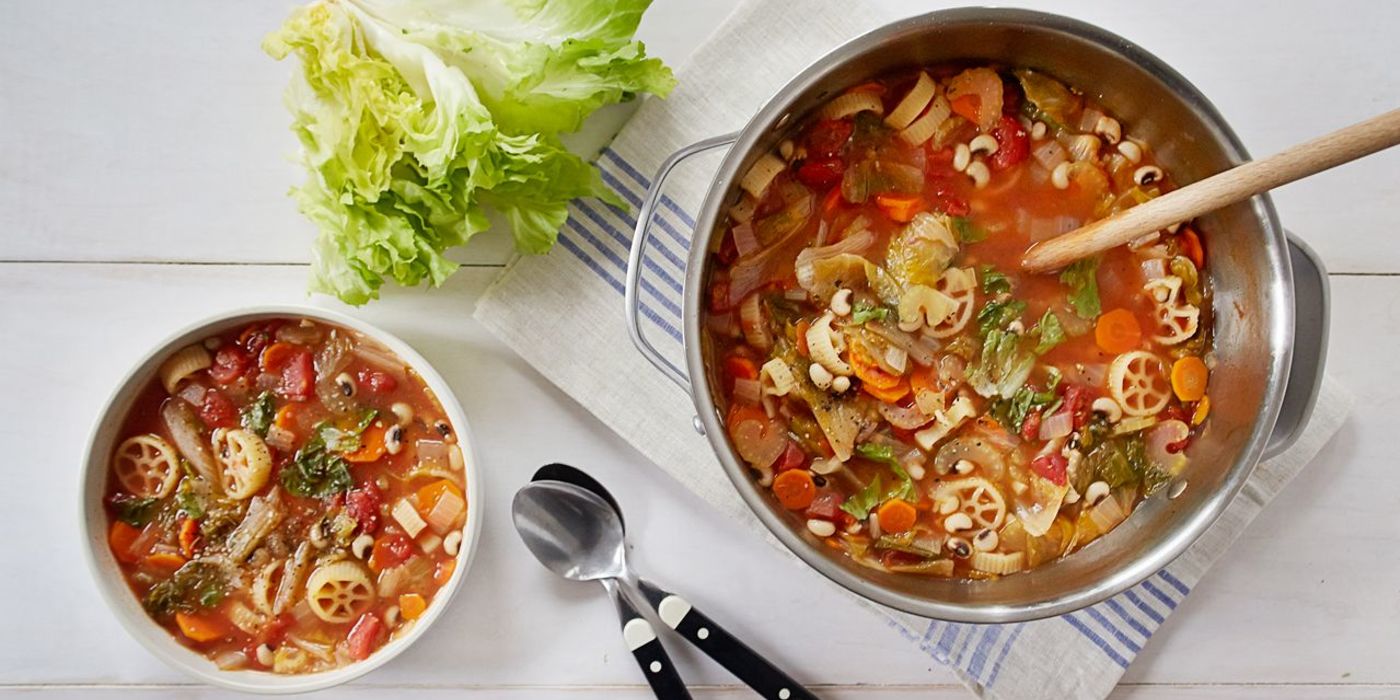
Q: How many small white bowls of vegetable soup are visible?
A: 1